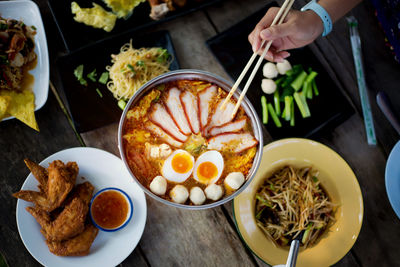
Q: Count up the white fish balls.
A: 8